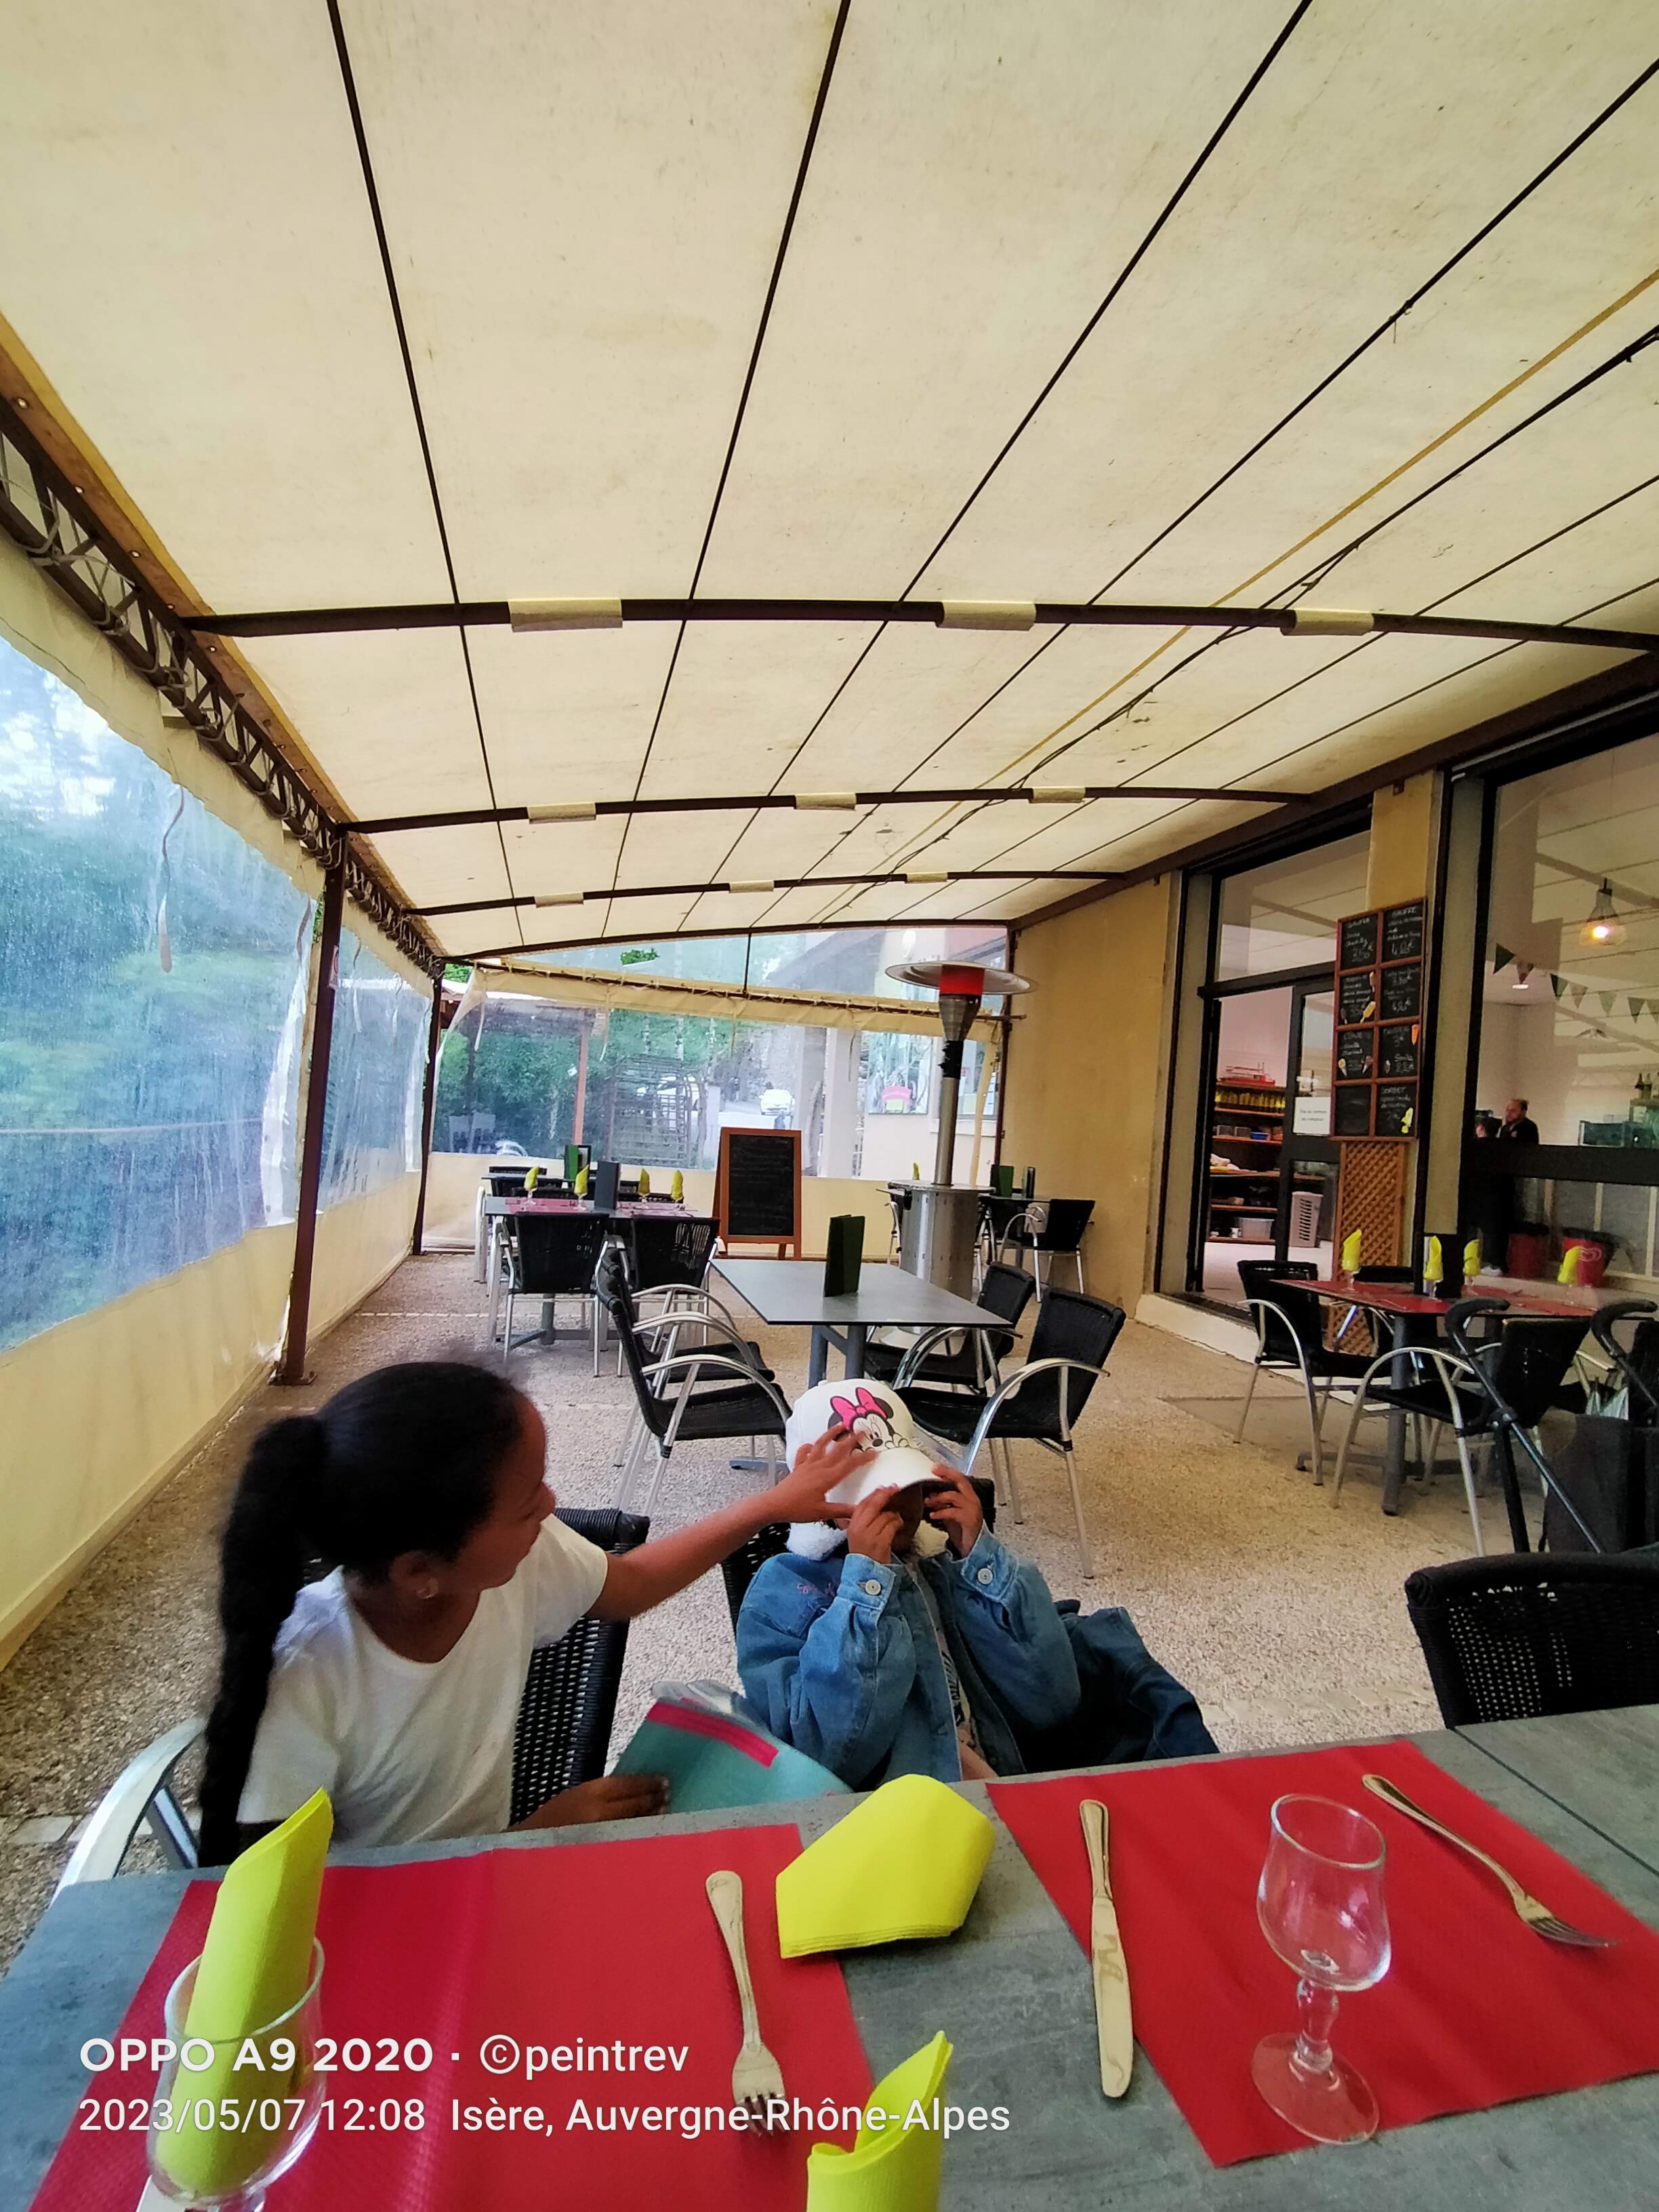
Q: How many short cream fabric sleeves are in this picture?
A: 9